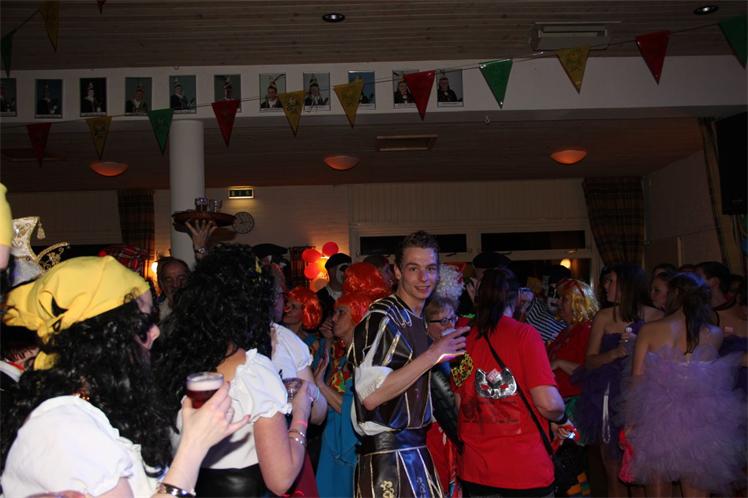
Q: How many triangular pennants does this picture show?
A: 14